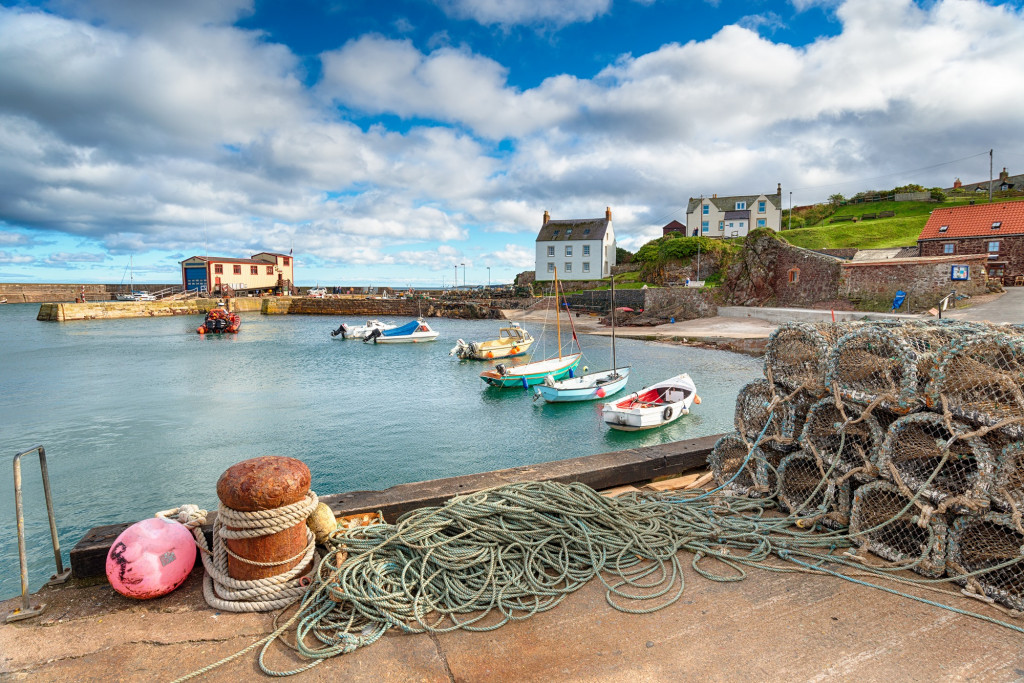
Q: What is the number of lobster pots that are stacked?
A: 11